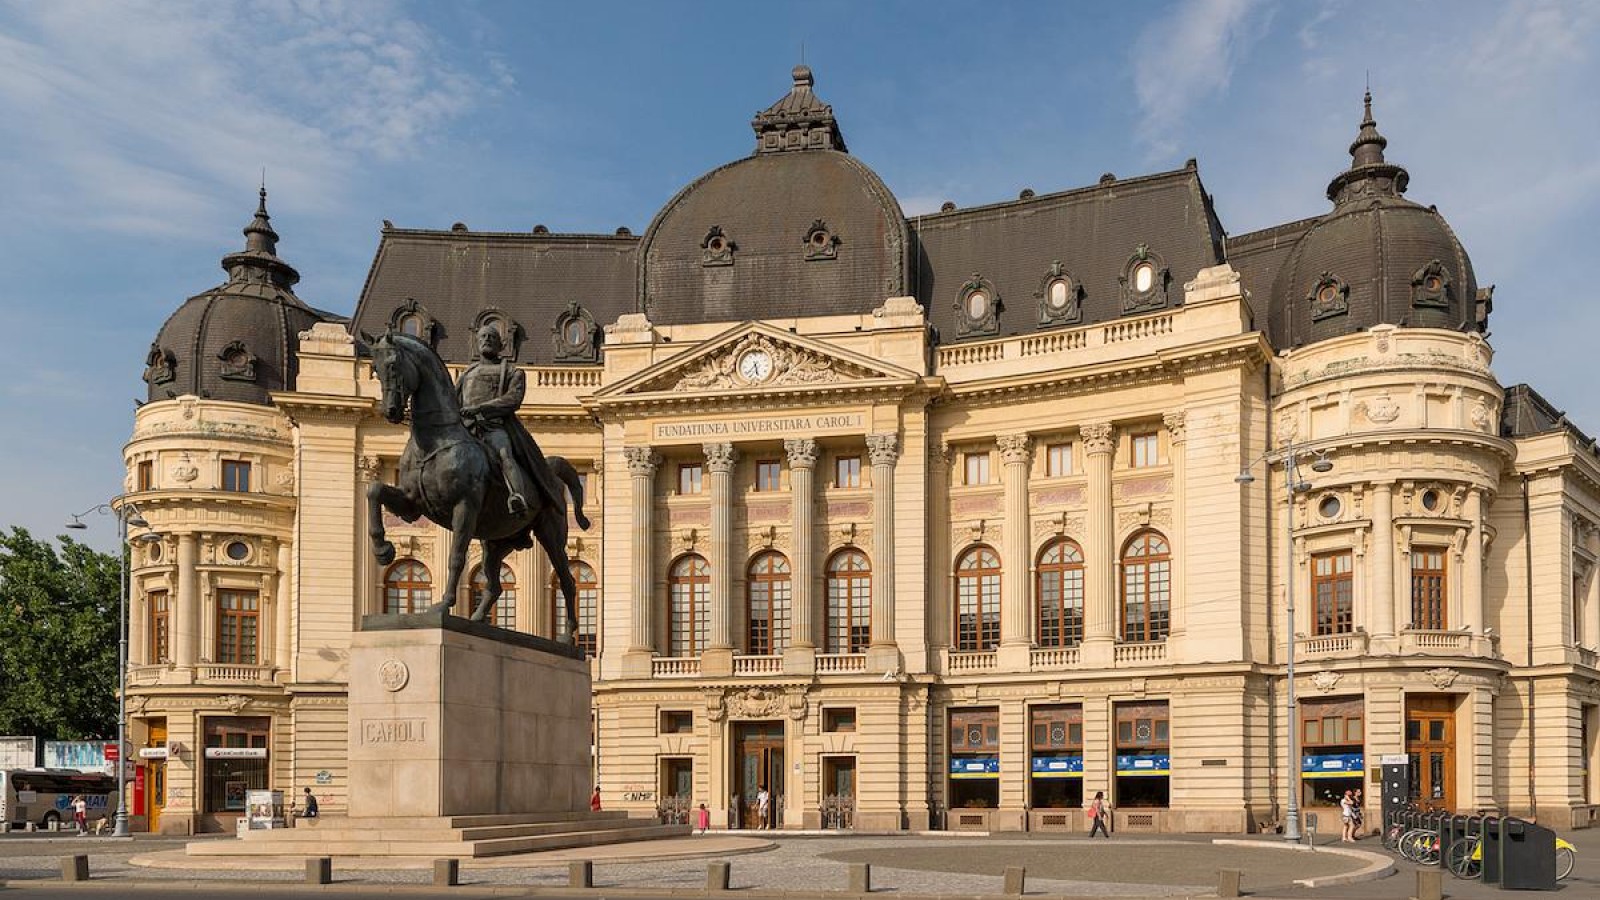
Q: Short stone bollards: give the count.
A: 9